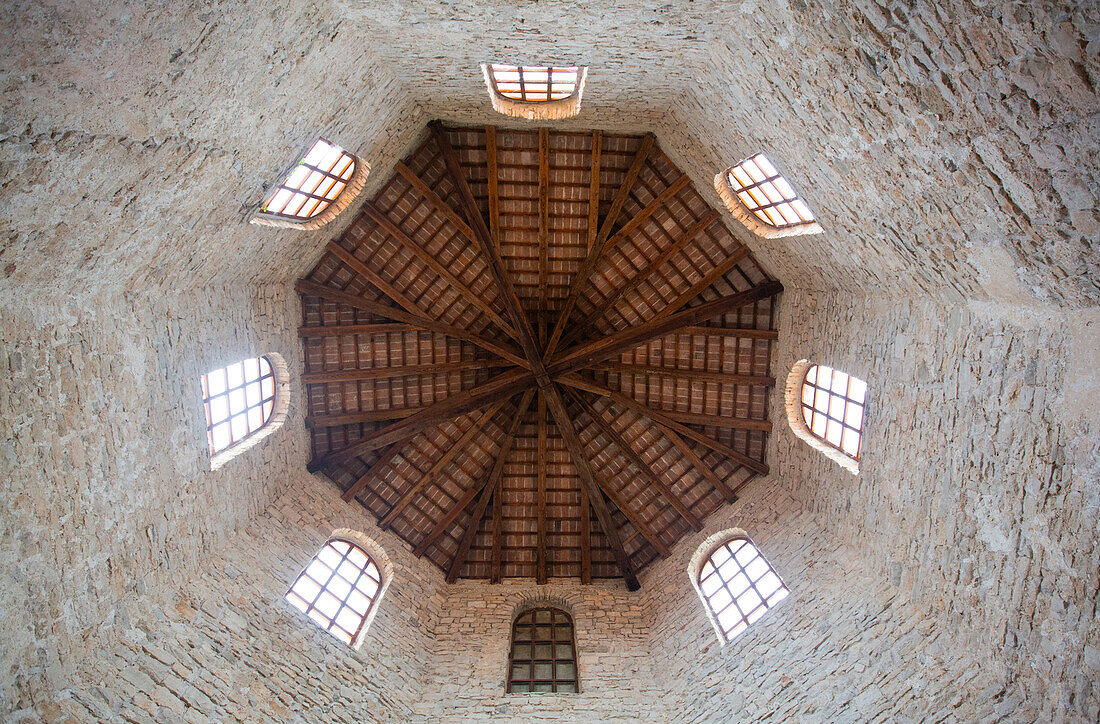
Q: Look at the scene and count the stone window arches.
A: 8